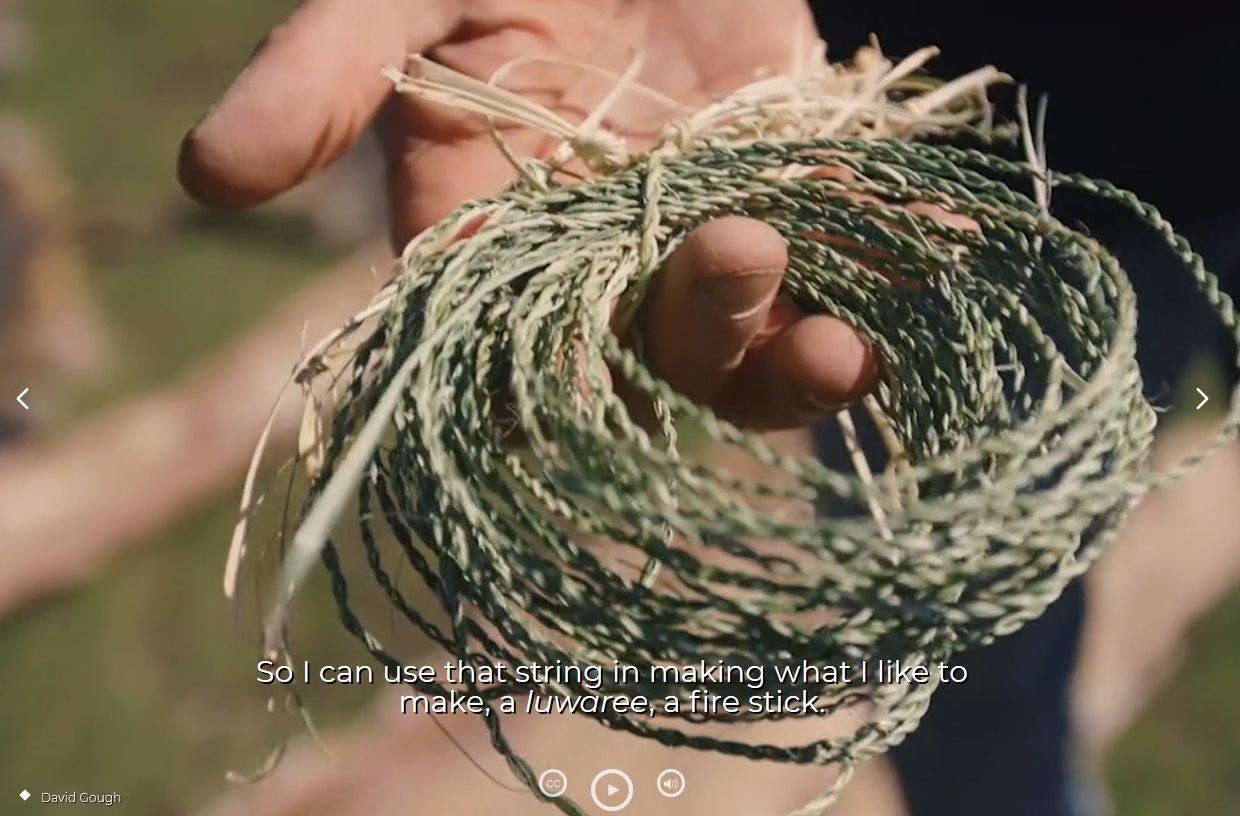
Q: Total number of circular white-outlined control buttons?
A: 3